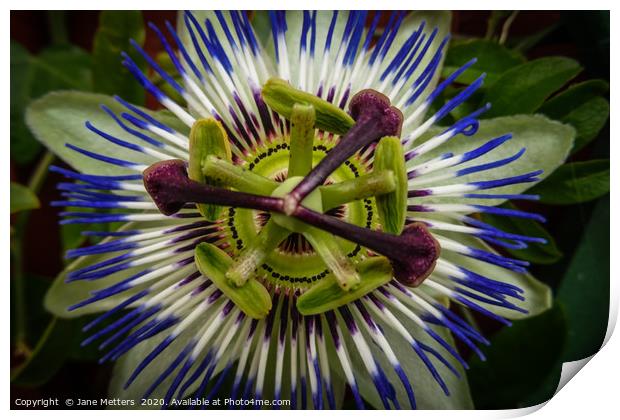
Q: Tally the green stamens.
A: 5